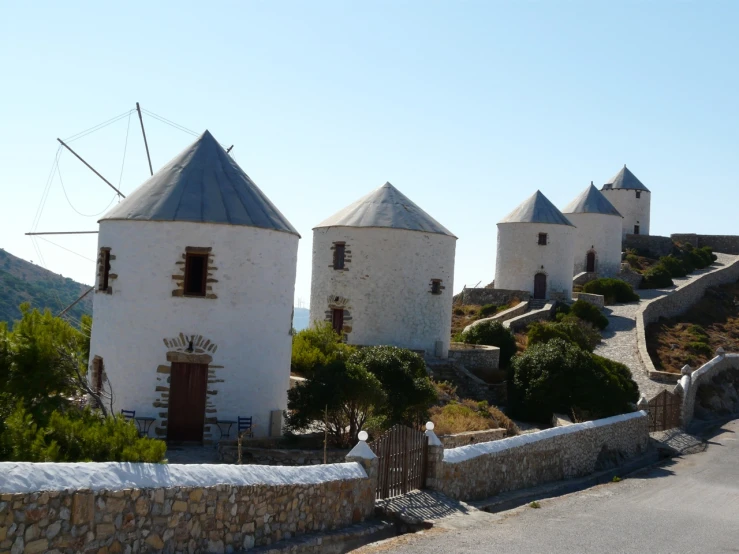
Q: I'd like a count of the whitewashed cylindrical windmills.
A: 5